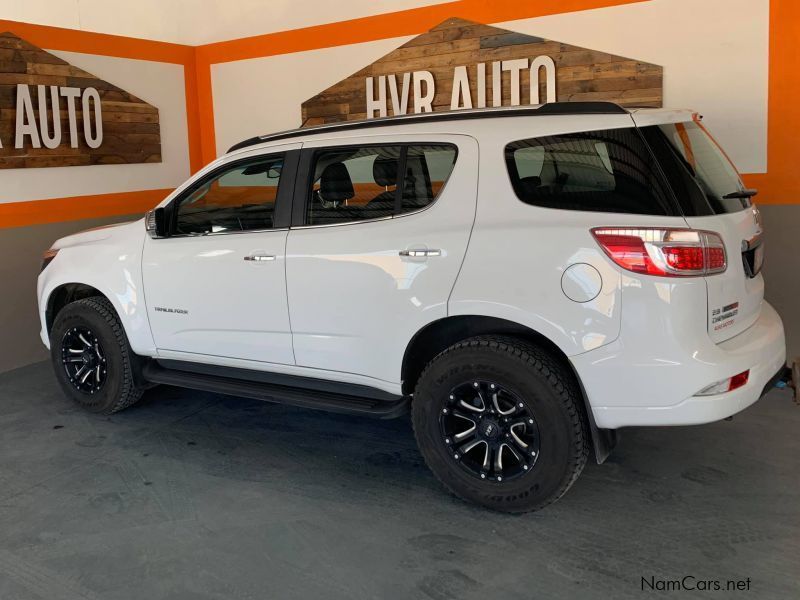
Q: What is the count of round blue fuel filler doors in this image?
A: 0